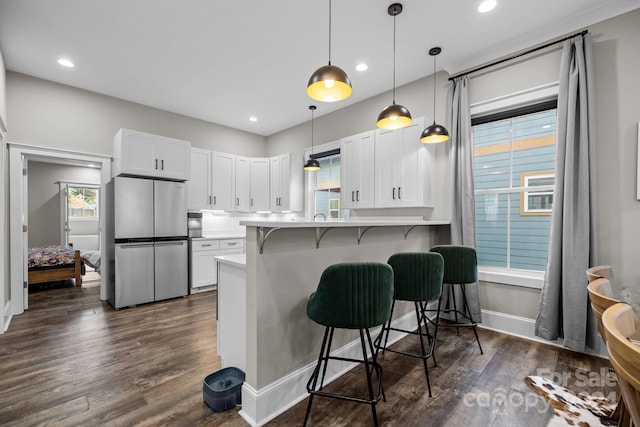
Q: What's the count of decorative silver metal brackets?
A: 4